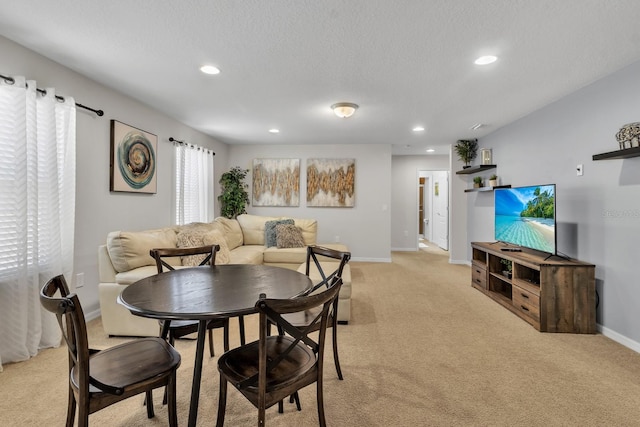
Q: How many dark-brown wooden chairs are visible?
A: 4